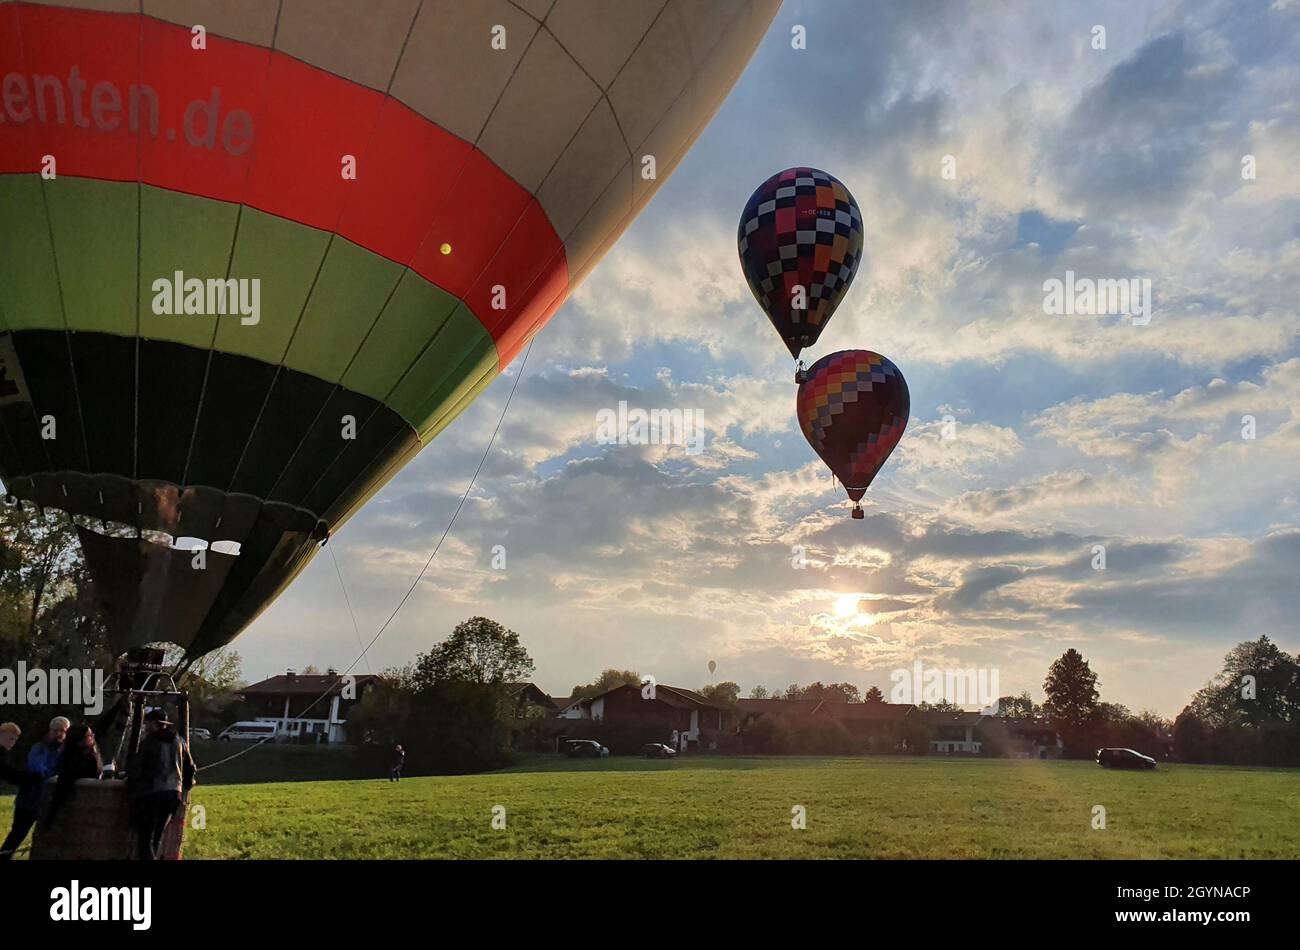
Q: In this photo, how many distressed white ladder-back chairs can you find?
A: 0